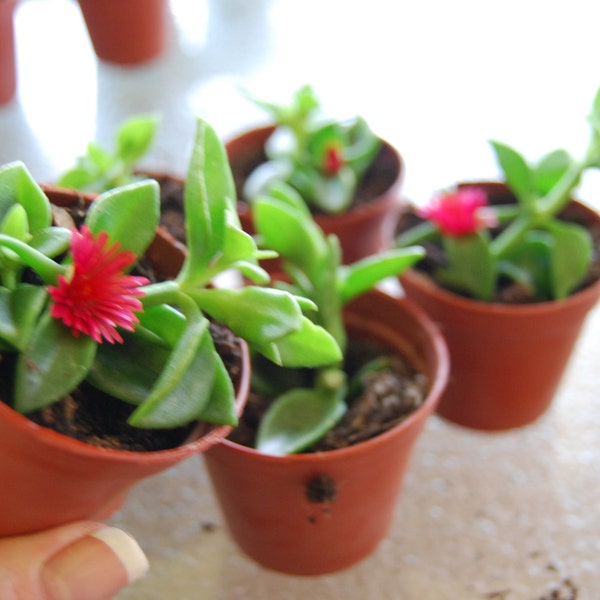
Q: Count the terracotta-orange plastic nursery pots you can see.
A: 7